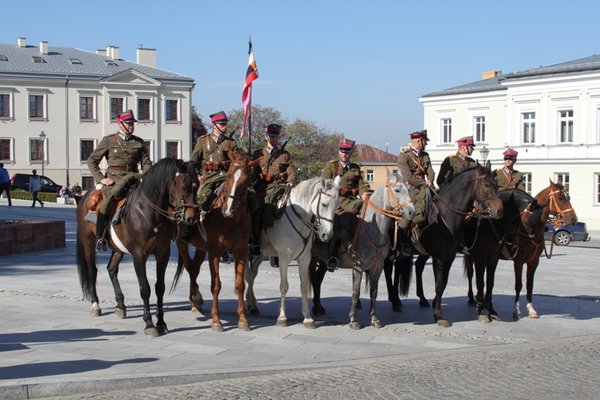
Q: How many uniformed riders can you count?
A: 7